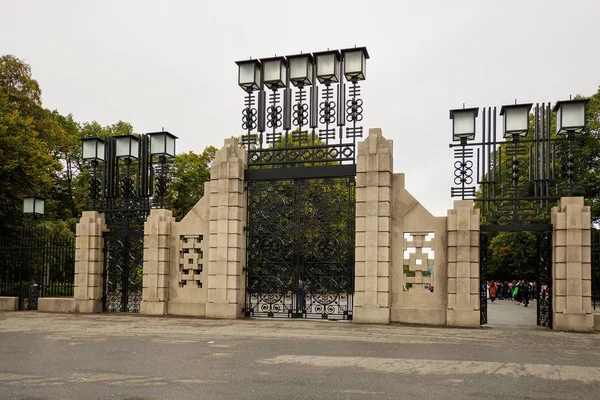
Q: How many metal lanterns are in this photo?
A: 12